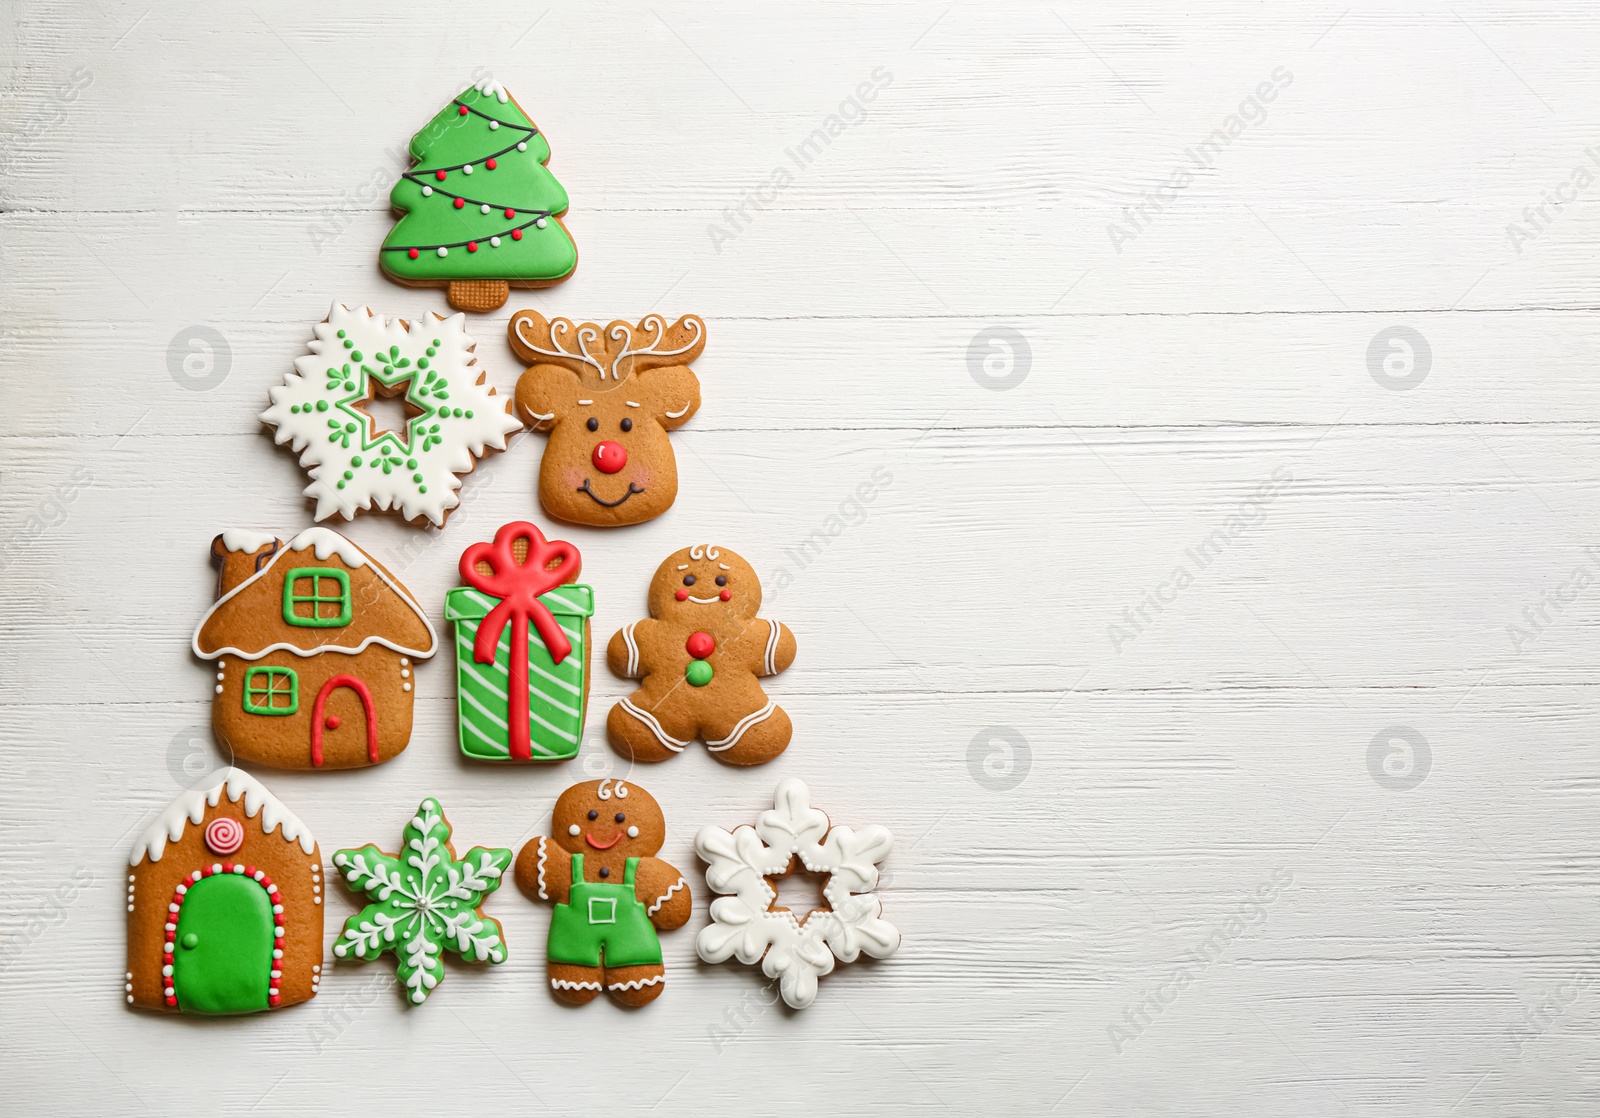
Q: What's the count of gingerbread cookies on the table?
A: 10